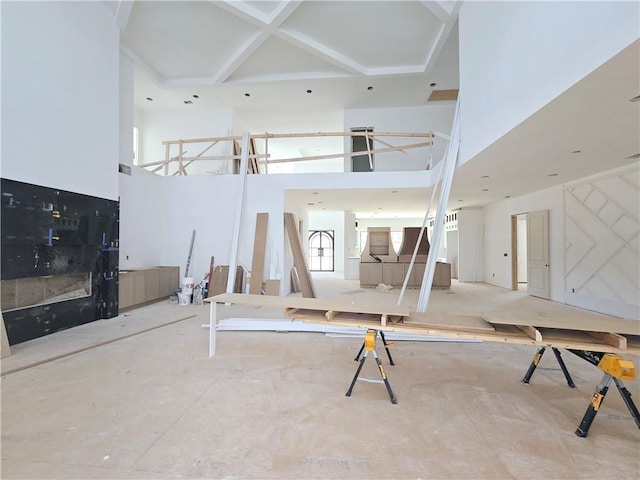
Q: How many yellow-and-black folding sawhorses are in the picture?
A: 2